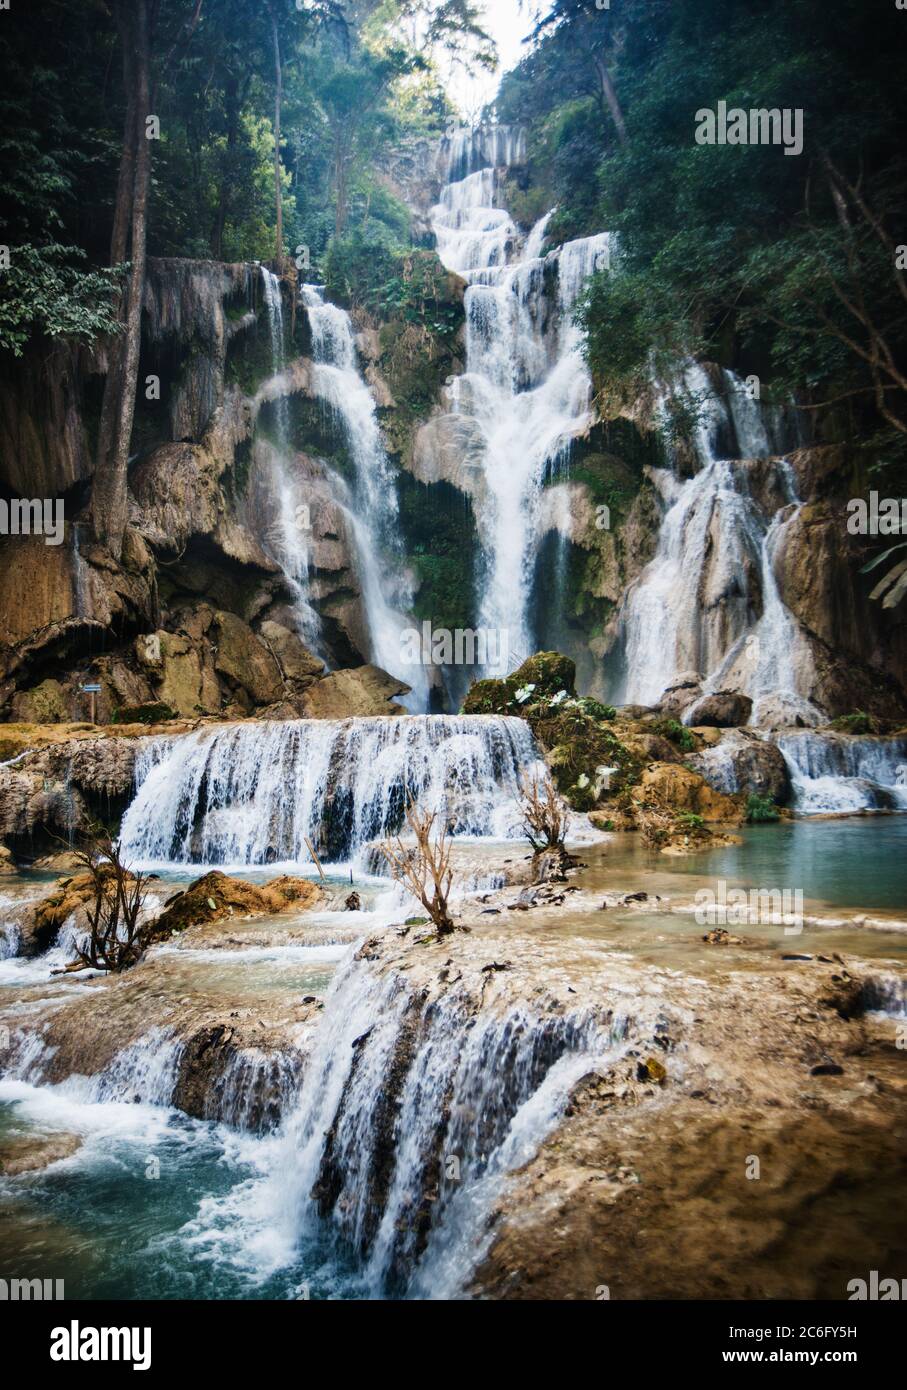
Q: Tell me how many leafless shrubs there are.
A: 3